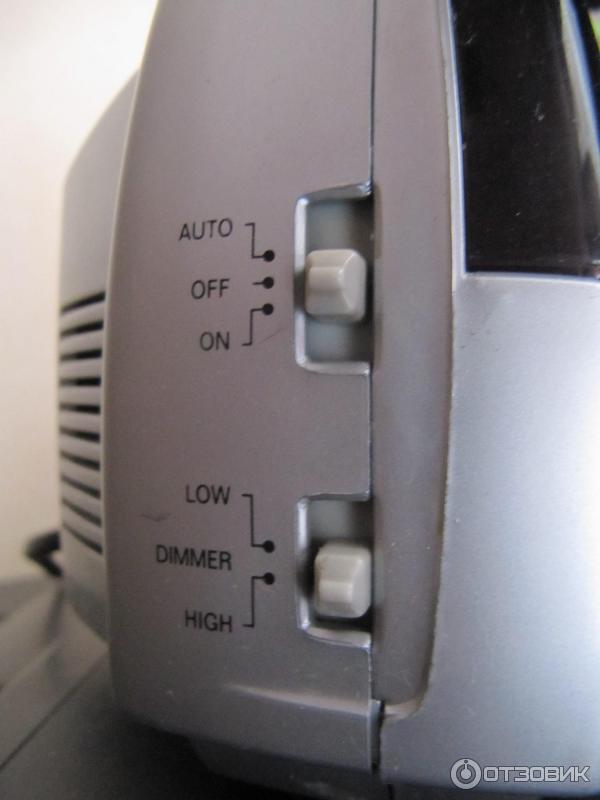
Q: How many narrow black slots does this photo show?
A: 10